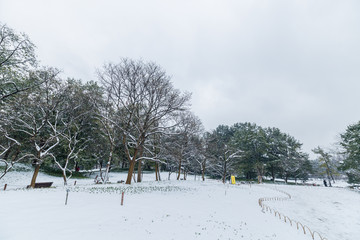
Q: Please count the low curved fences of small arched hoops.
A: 1